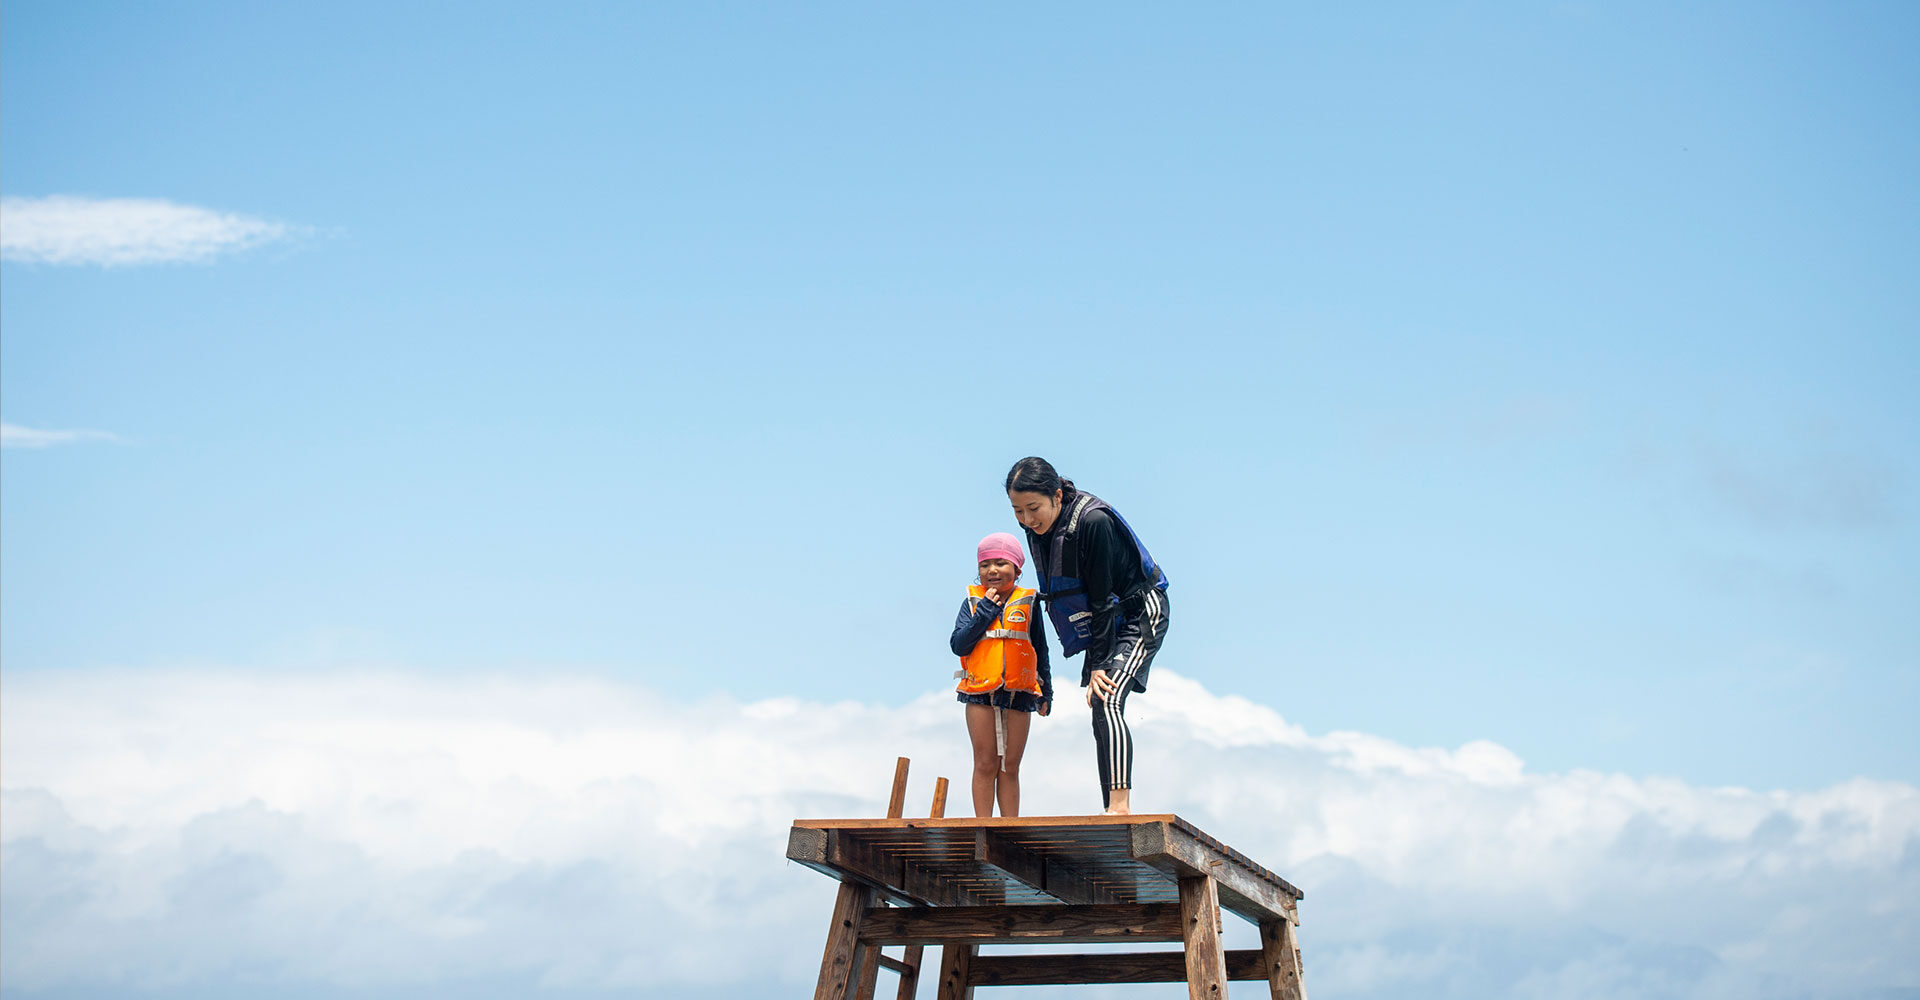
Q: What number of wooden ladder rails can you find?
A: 2